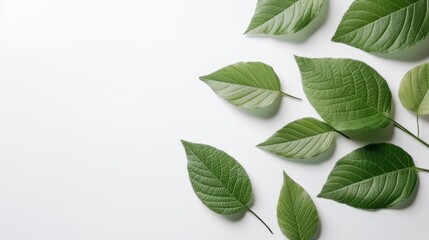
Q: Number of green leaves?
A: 9